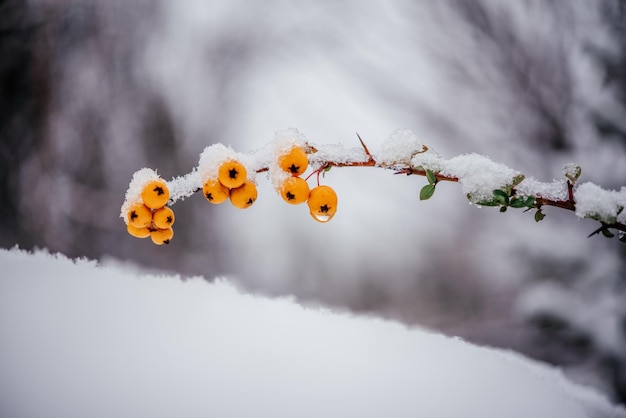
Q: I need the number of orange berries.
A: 11